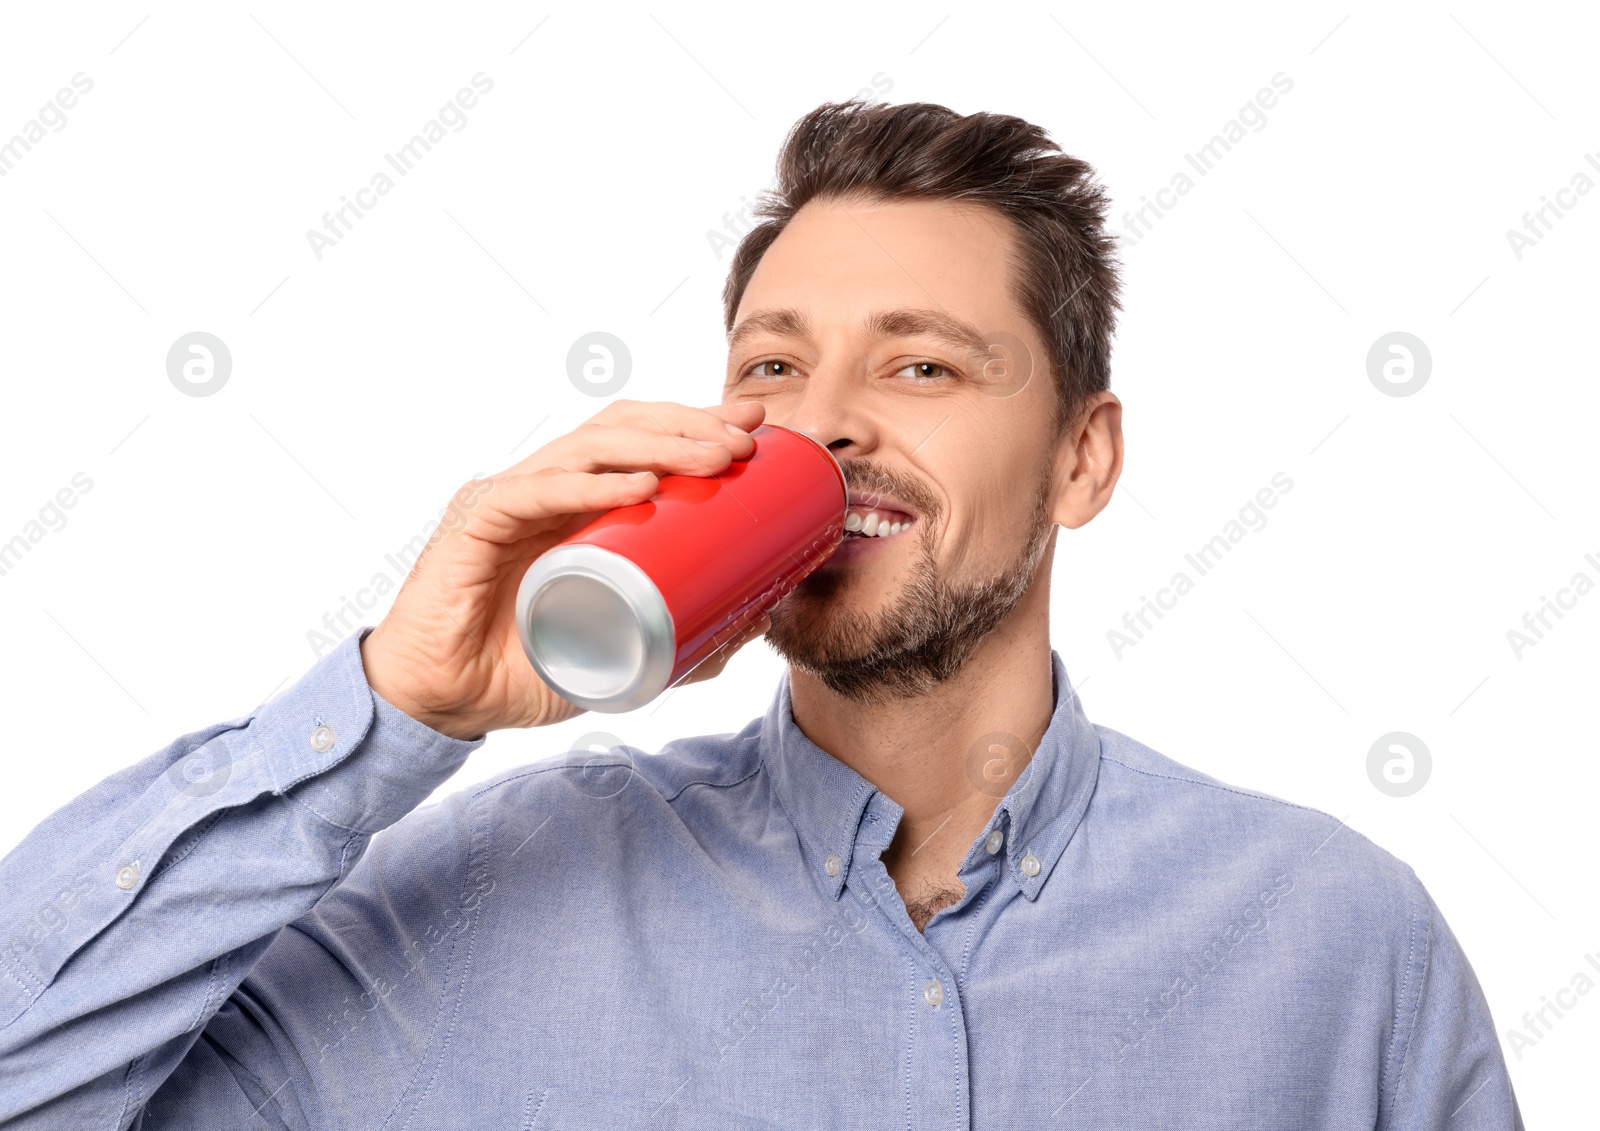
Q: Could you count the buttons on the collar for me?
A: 3